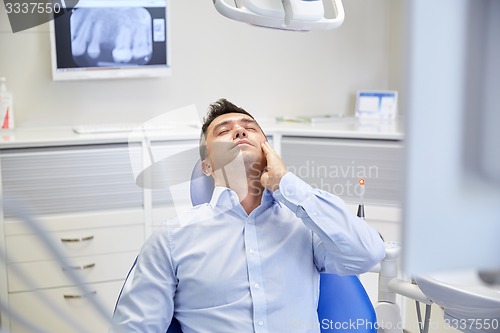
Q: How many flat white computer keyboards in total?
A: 1